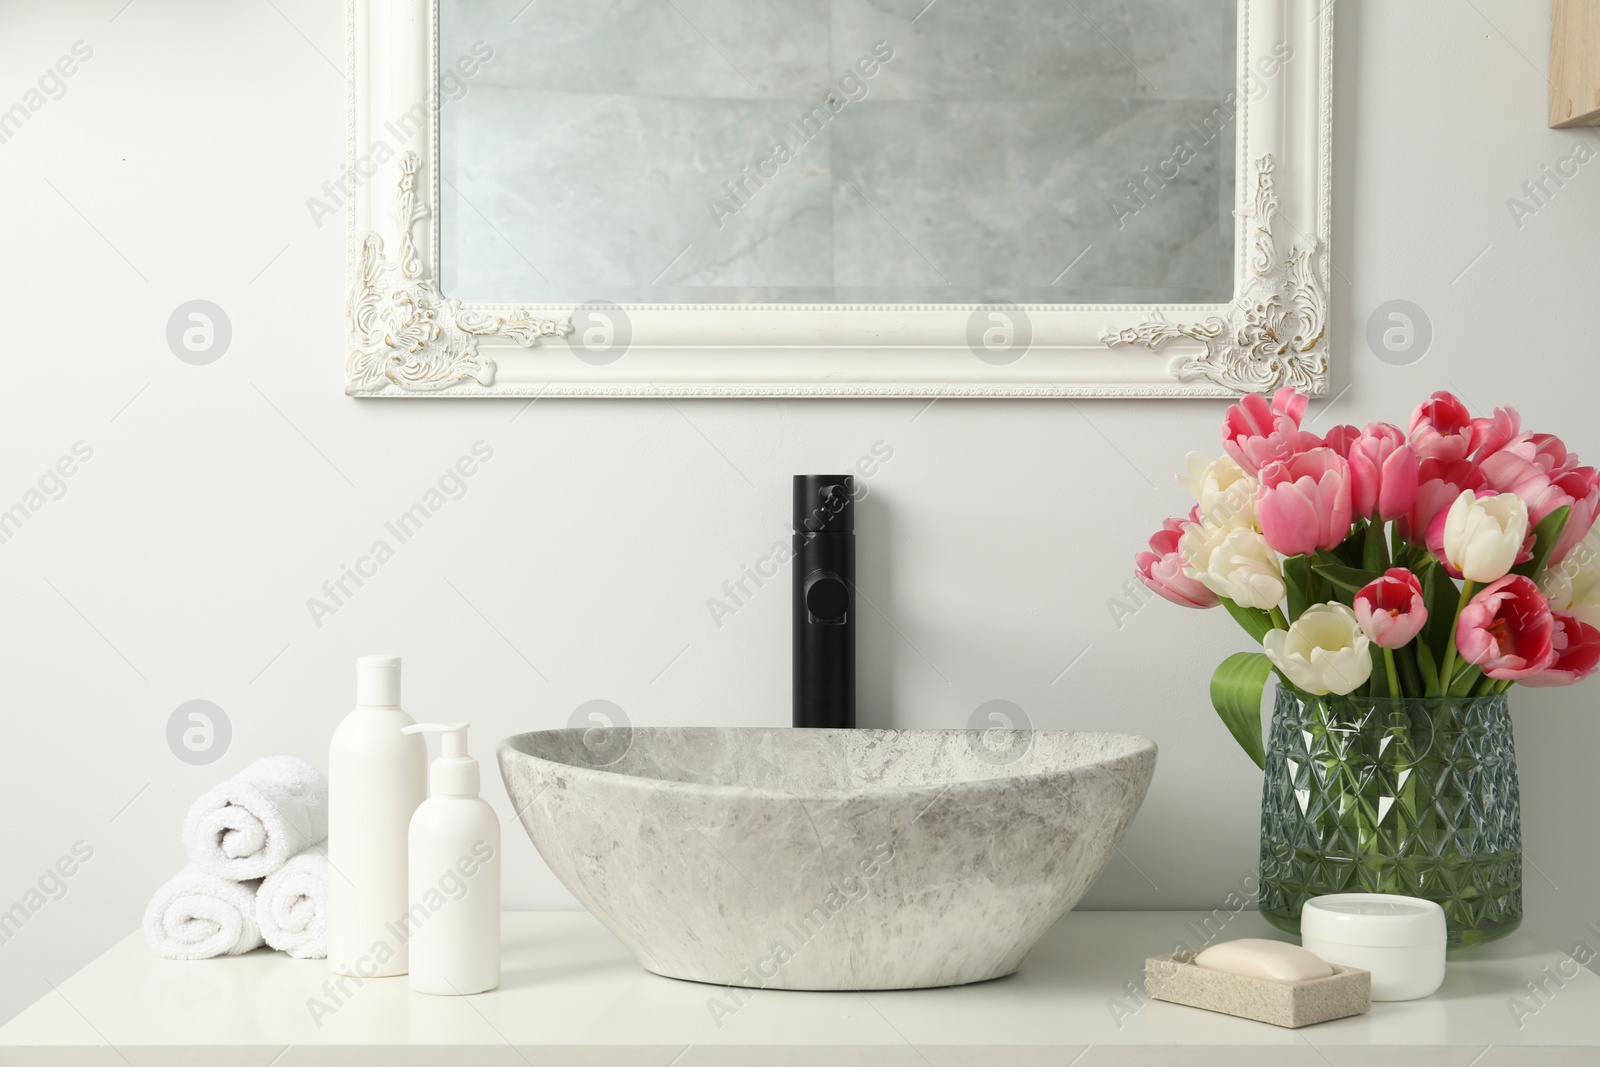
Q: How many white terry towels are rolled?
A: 3